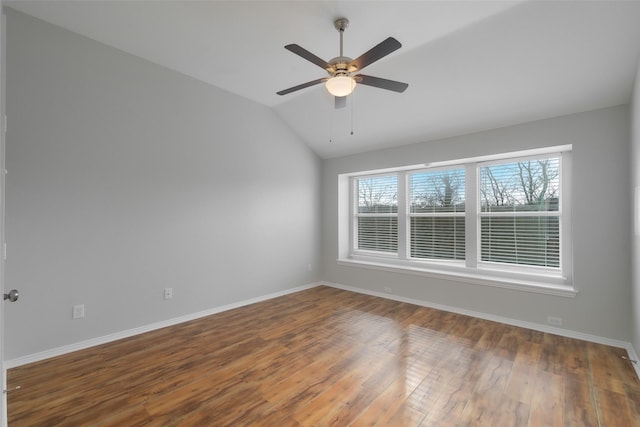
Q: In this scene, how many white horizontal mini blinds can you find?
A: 3